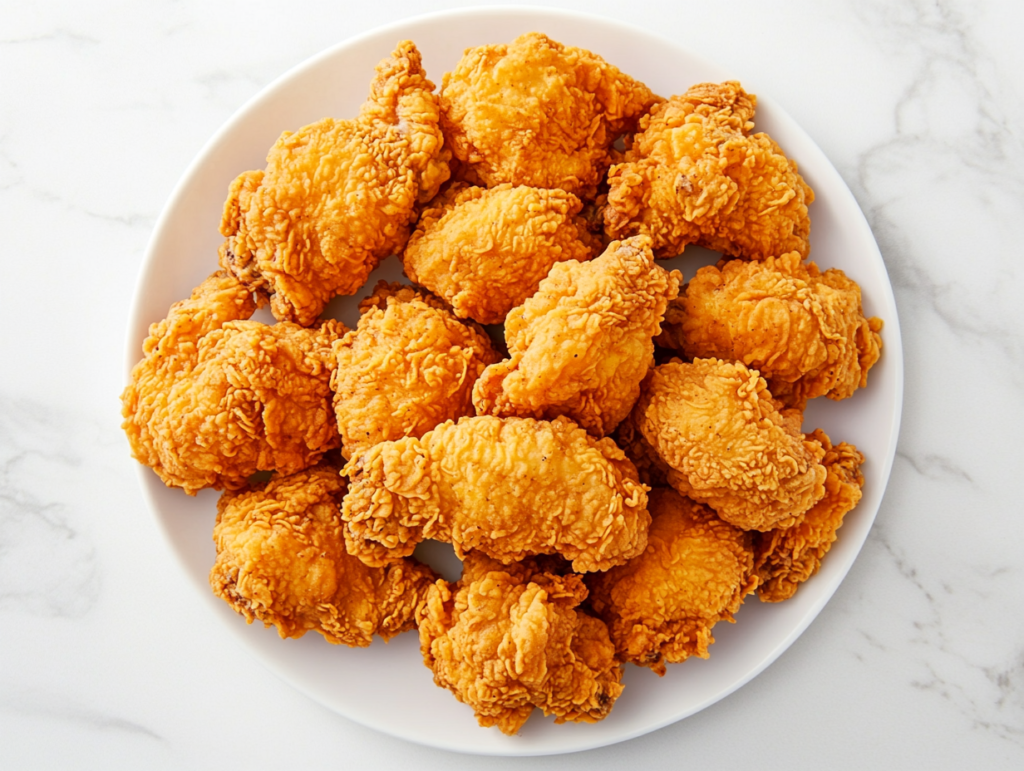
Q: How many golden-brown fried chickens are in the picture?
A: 14